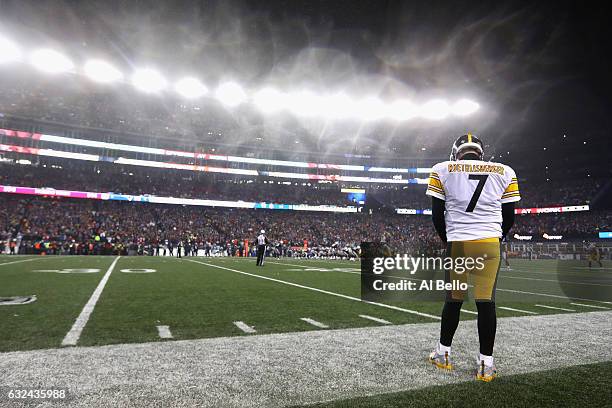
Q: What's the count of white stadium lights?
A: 13